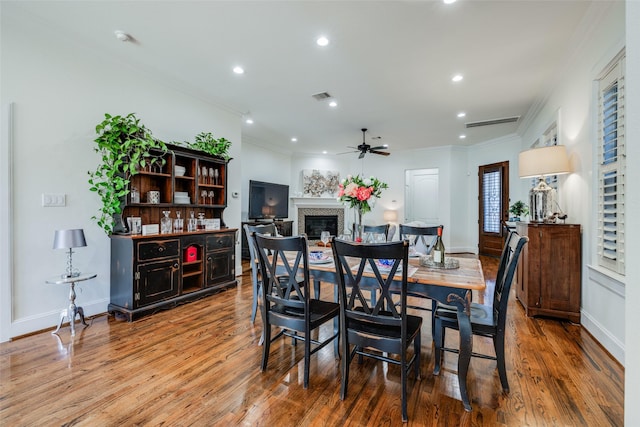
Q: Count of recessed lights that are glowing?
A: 11